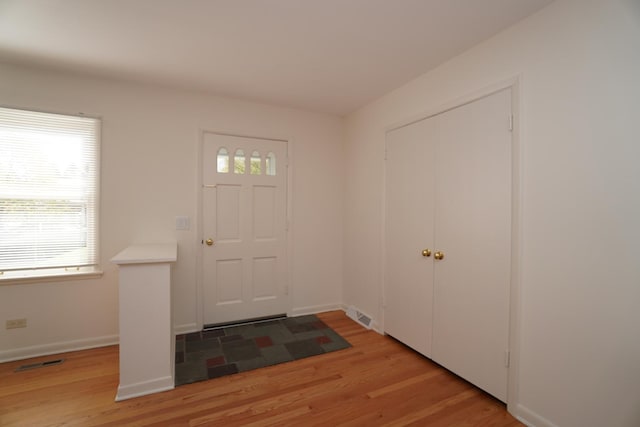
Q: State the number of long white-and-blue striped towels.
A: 0